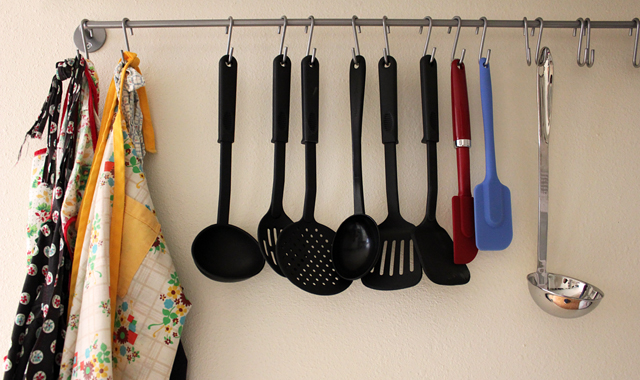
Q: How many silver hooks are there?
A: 15